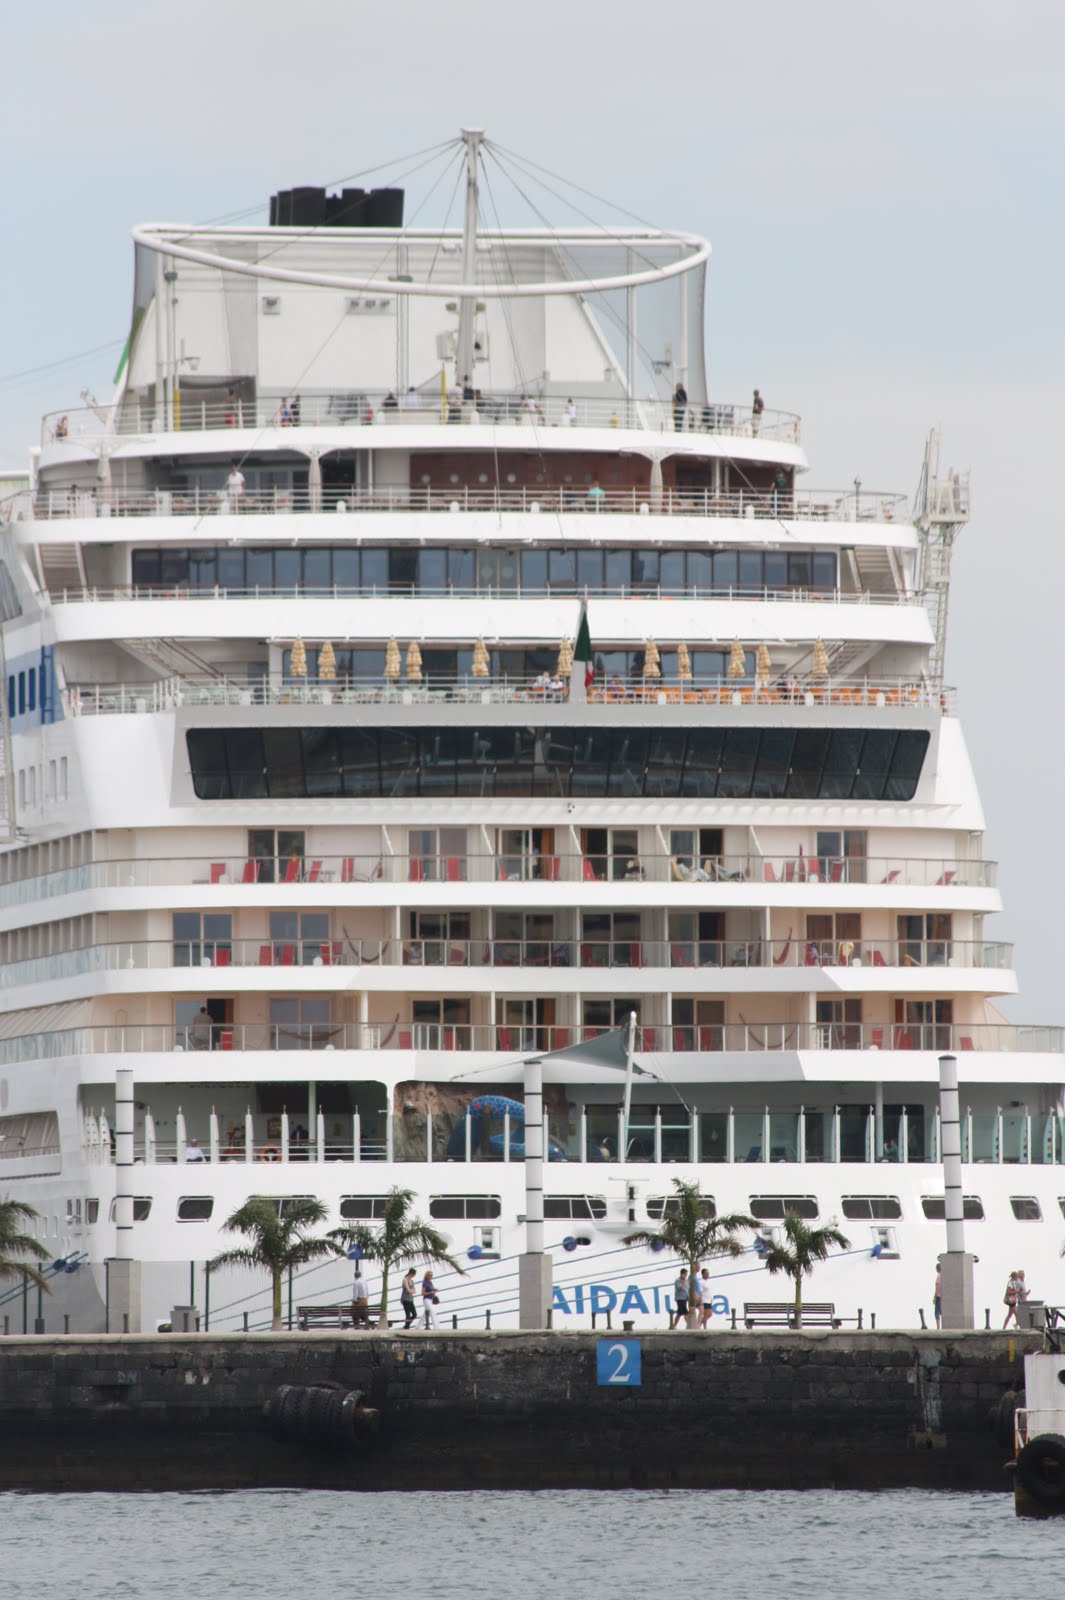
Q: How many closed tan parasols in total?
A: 11